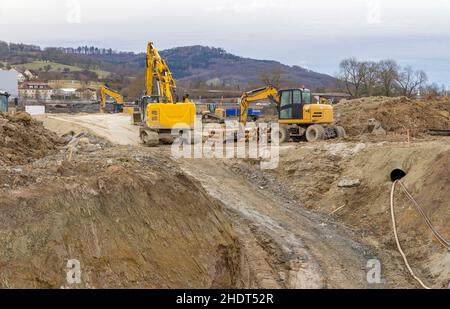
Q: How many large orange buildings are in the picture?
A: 0